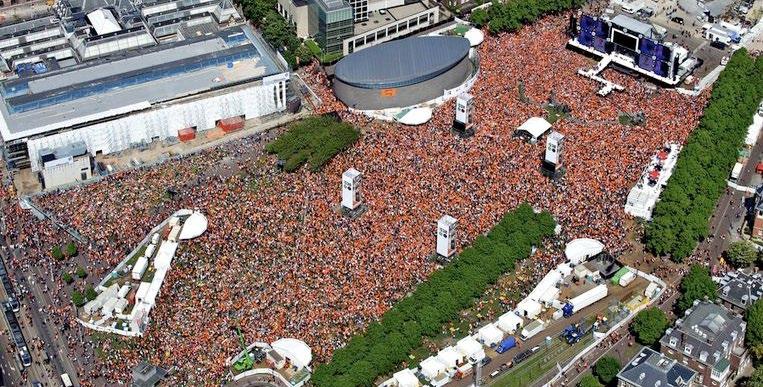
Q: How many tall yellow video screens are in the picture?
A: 0